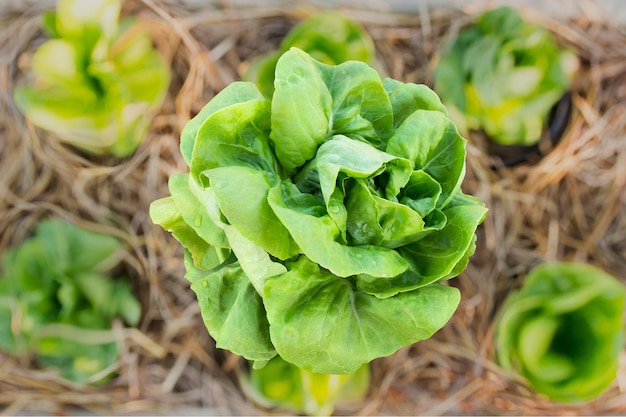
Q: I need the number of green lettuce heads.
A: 7